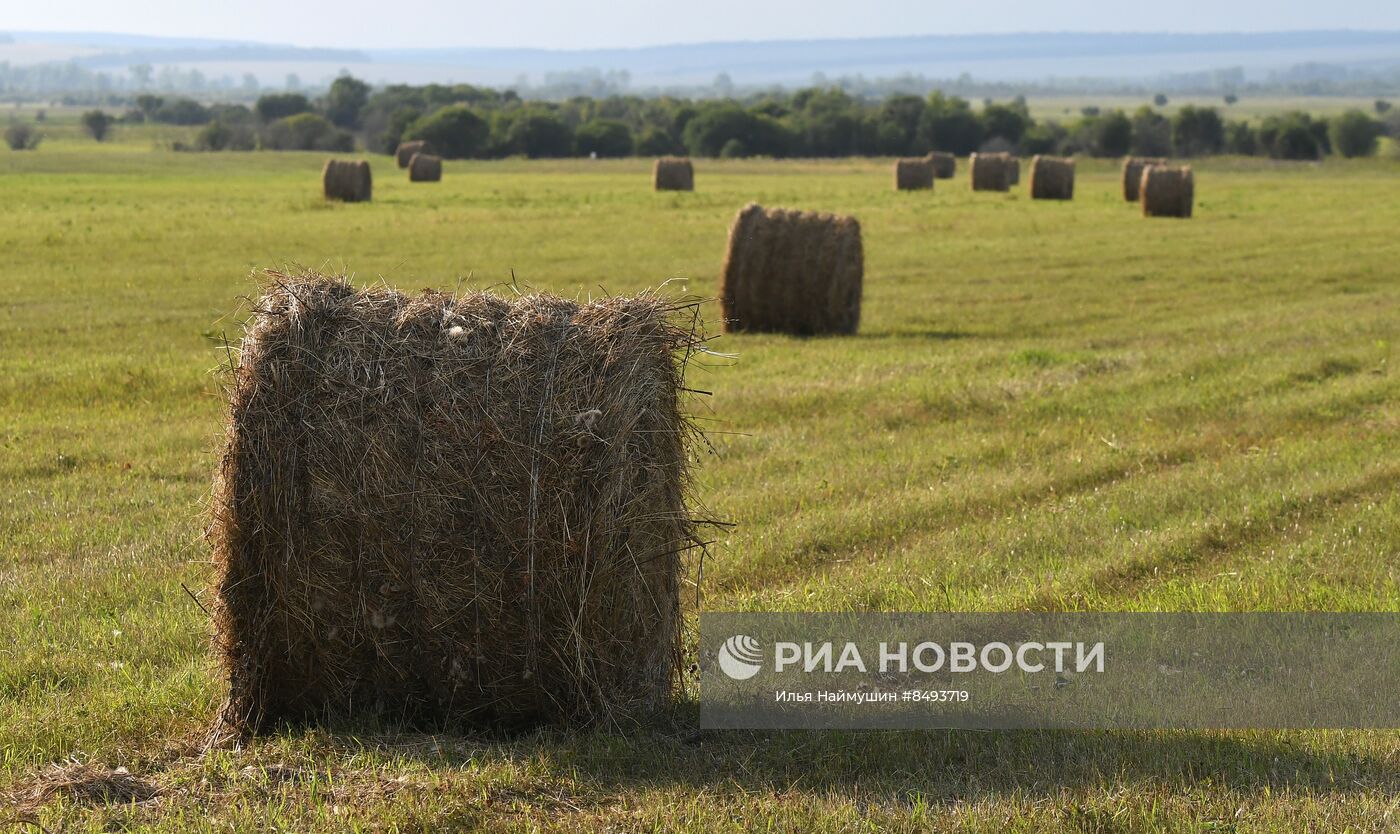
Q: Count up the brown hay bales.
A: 13